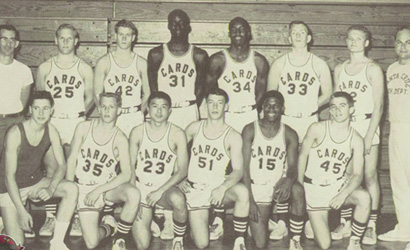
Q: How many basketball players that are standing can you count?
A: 6